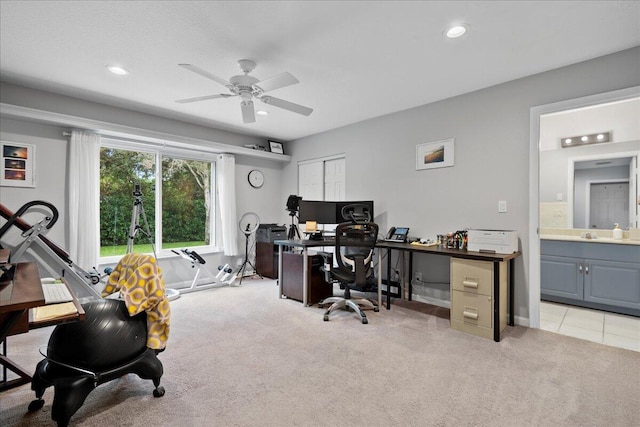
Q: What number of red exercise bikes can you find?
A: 0